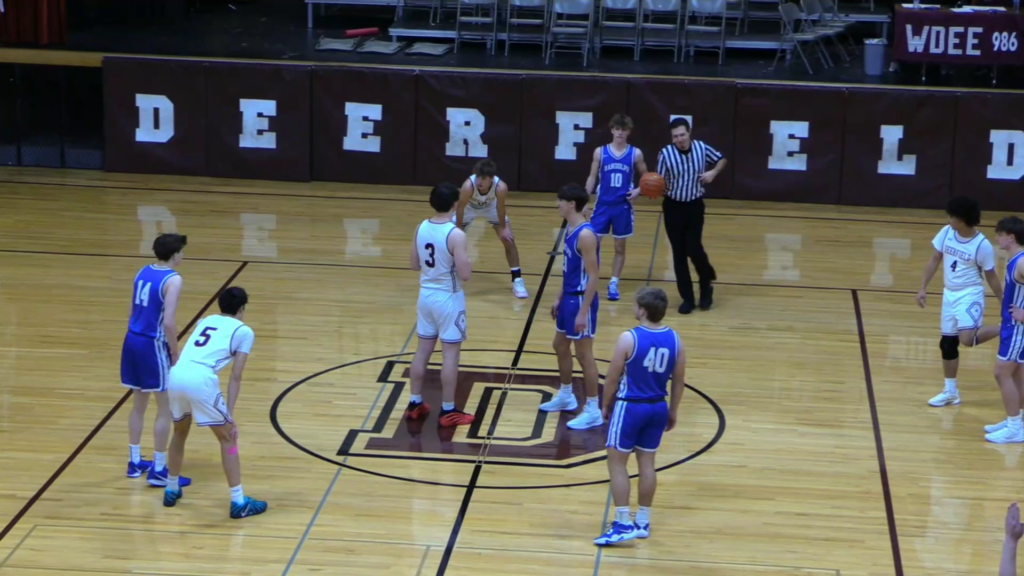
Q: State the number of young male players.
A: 9